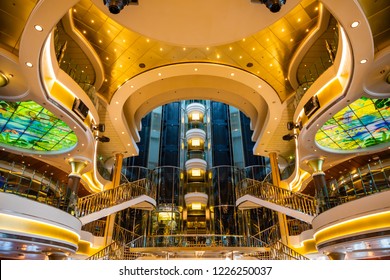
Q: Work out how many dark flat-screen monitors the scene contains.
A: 2